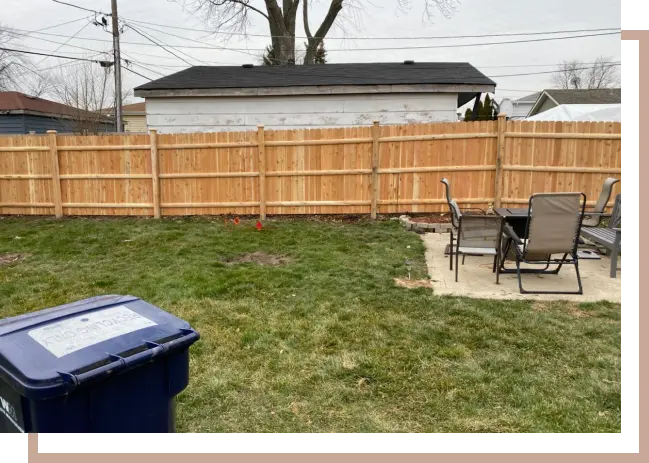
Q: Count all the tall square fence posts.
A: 5